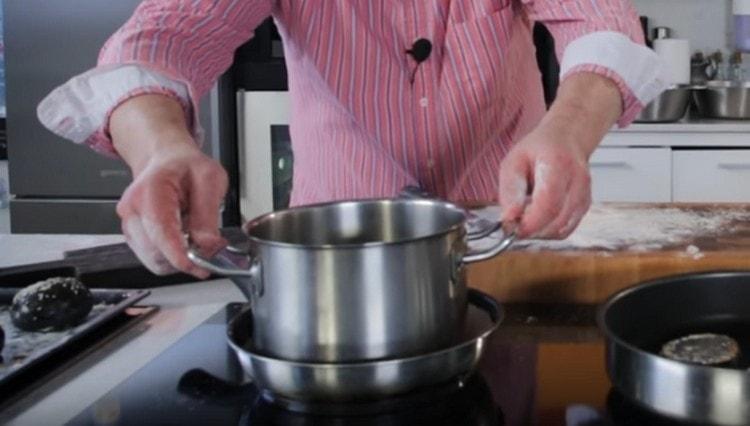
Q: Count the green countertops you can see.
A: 0